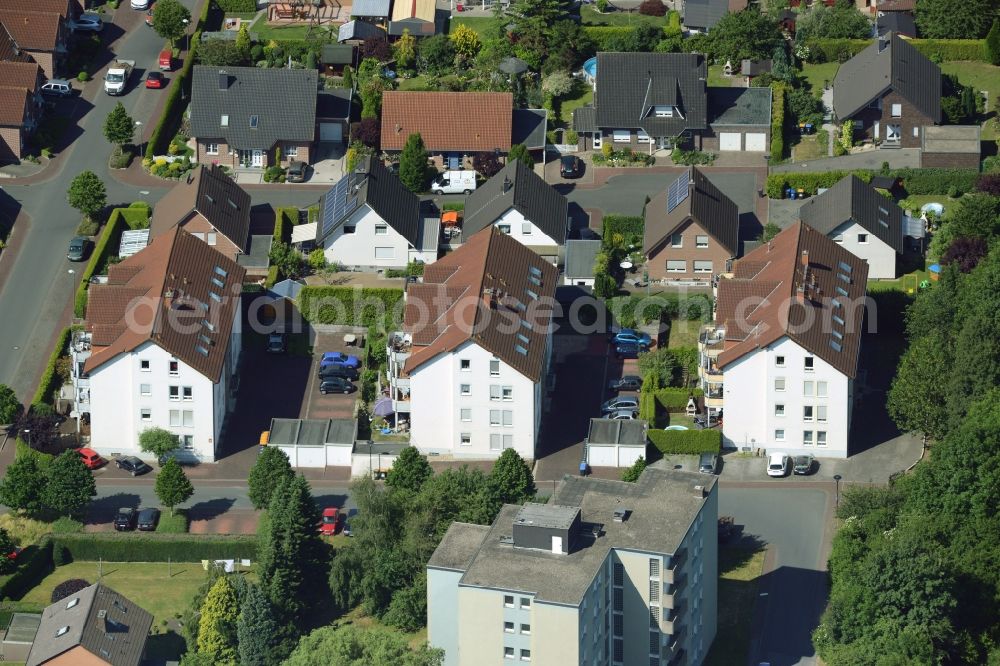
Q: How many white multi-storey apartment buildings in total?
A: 3